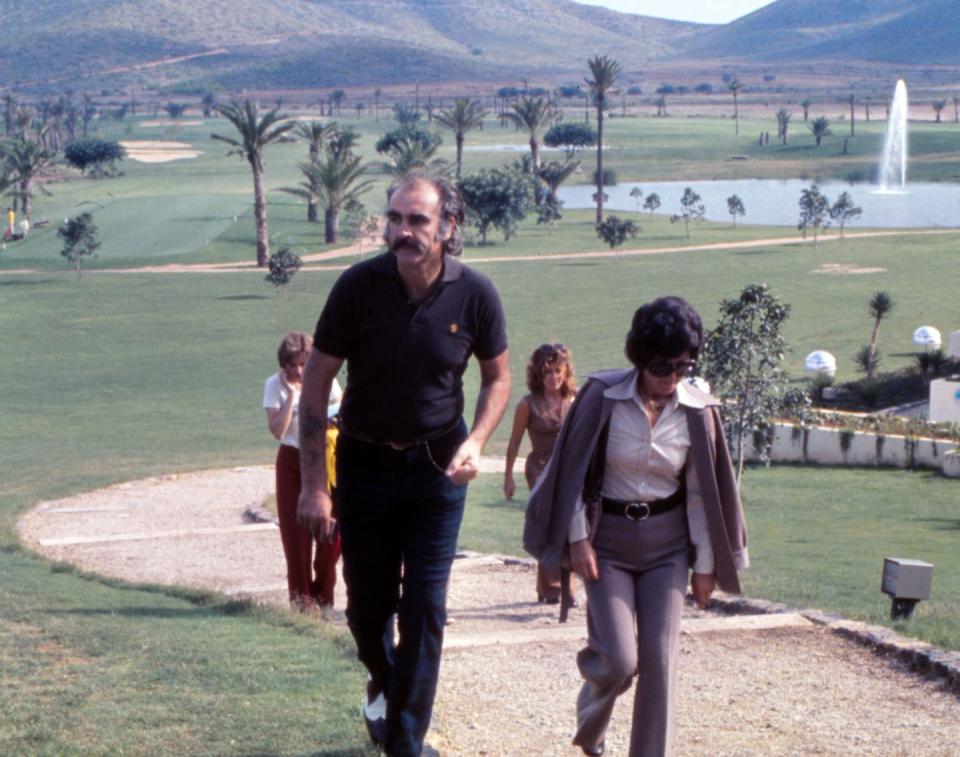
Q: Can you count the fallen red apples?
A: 0